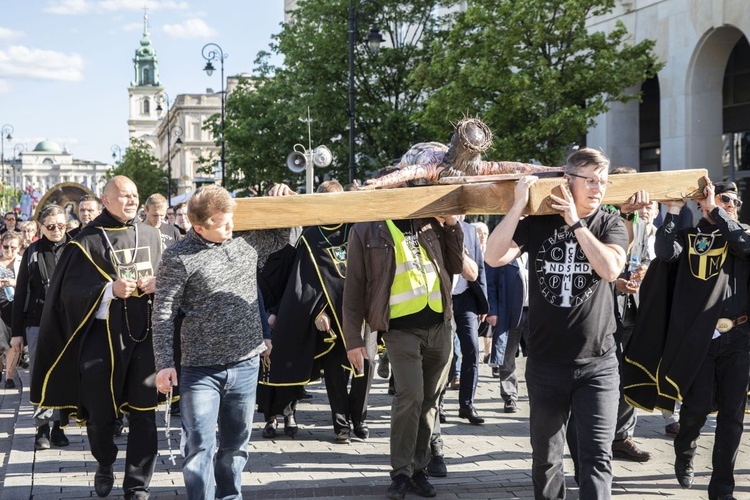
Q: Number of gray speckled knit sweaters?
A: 1